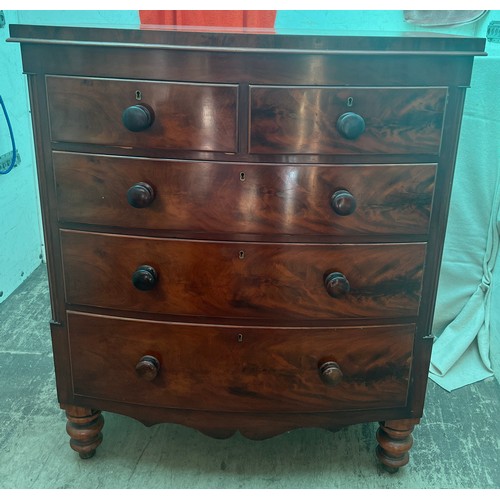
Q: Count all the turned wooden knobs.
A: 8